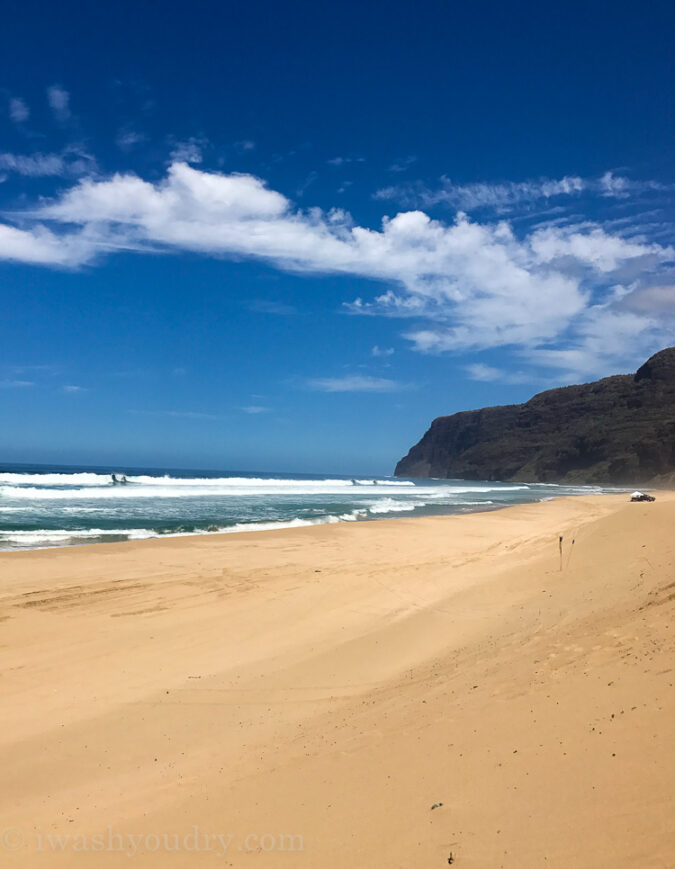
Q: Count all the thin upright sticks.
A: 2